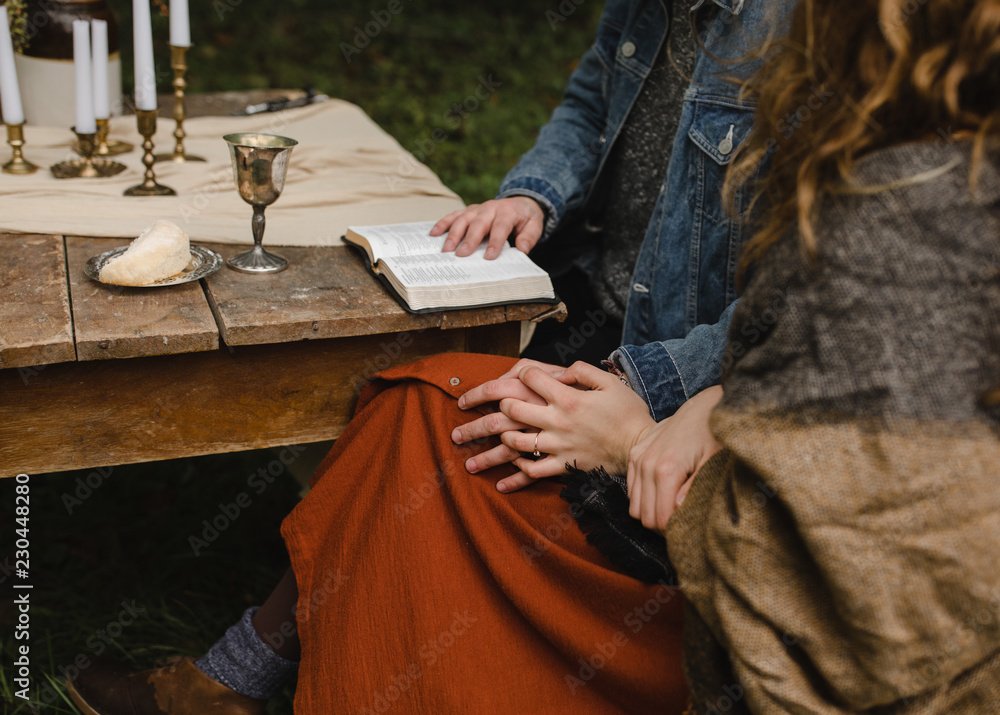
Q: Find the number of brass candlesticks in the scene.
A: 5